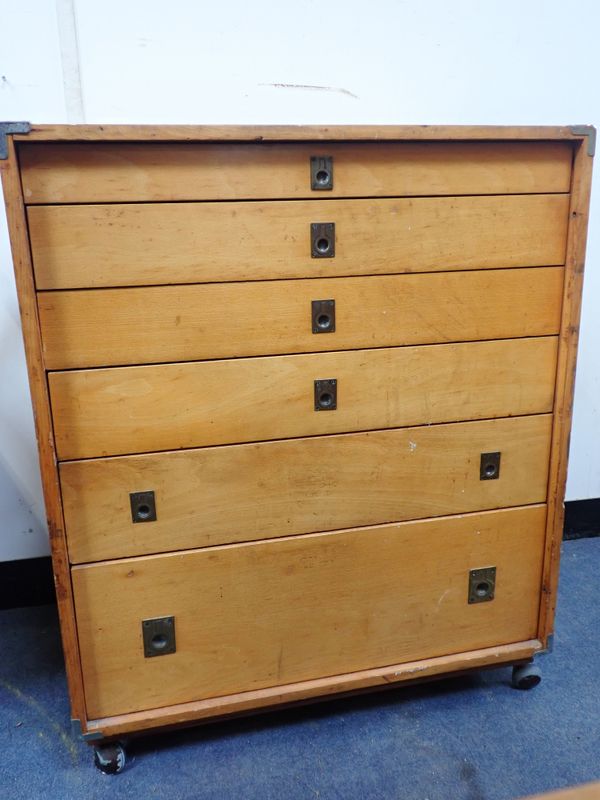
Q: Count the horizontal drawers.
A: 6